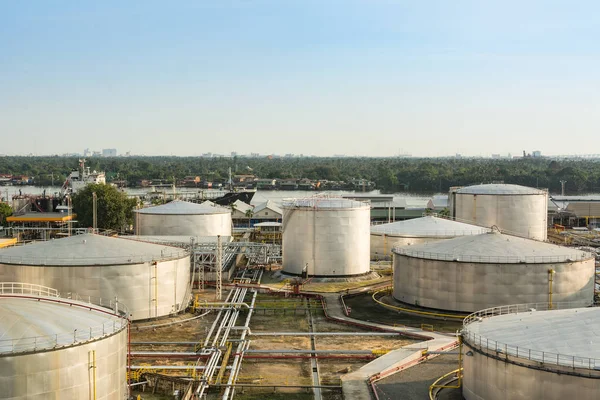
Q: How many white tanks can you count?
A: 8